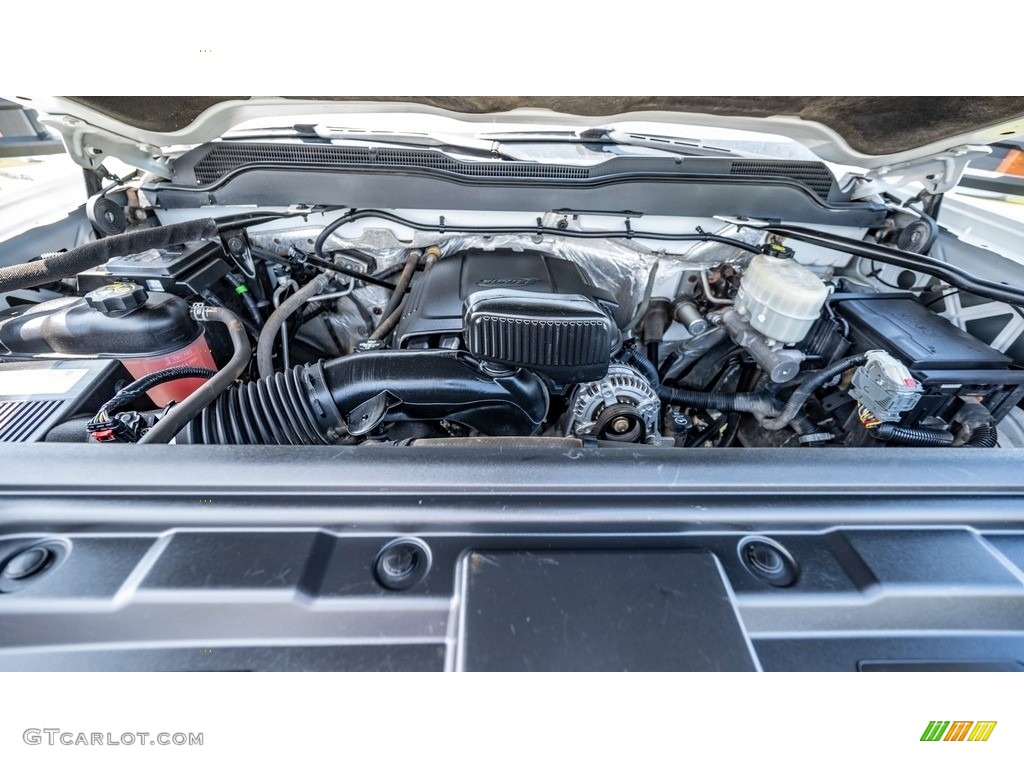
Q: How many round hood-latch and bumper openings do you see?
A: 3